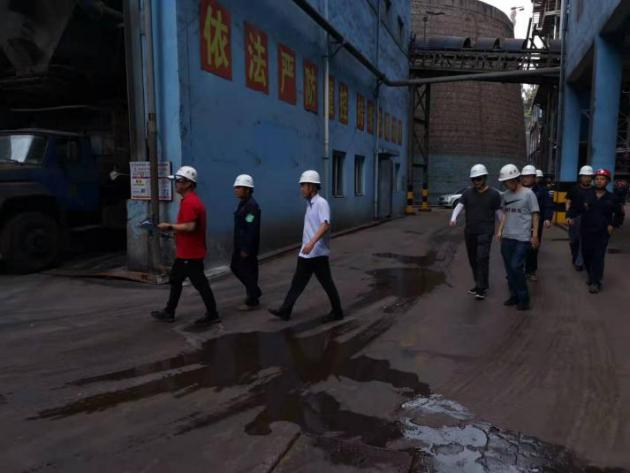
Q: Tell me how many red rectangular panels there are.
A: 12